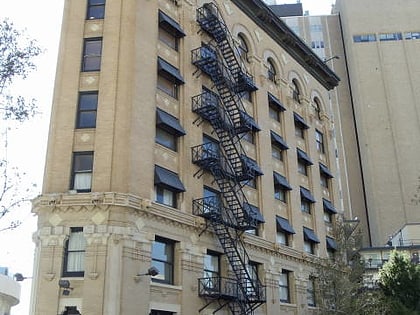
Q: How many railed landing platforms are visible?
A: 6